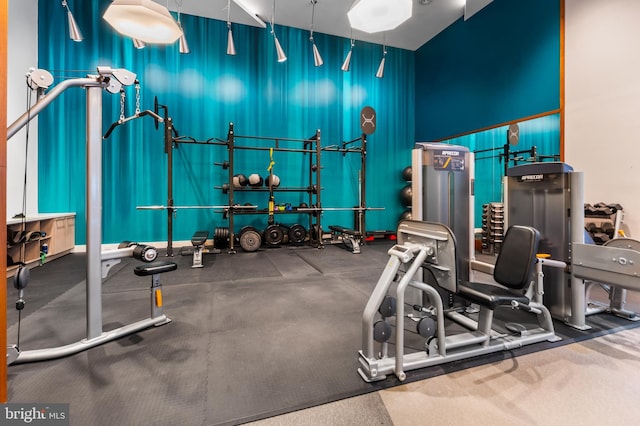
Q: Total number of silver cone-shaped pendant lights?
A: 8